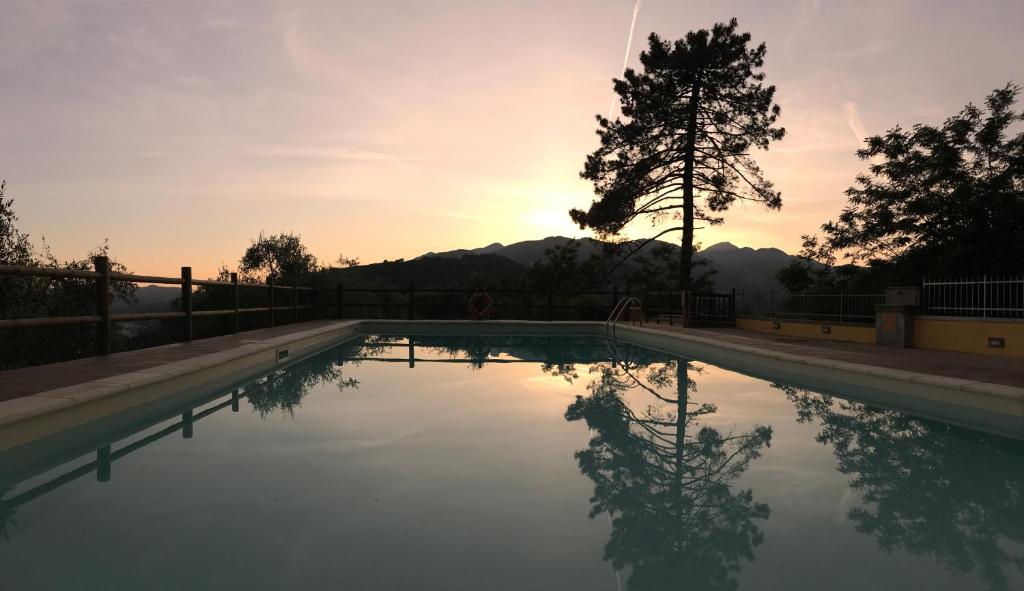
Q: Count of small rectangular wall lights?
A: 3